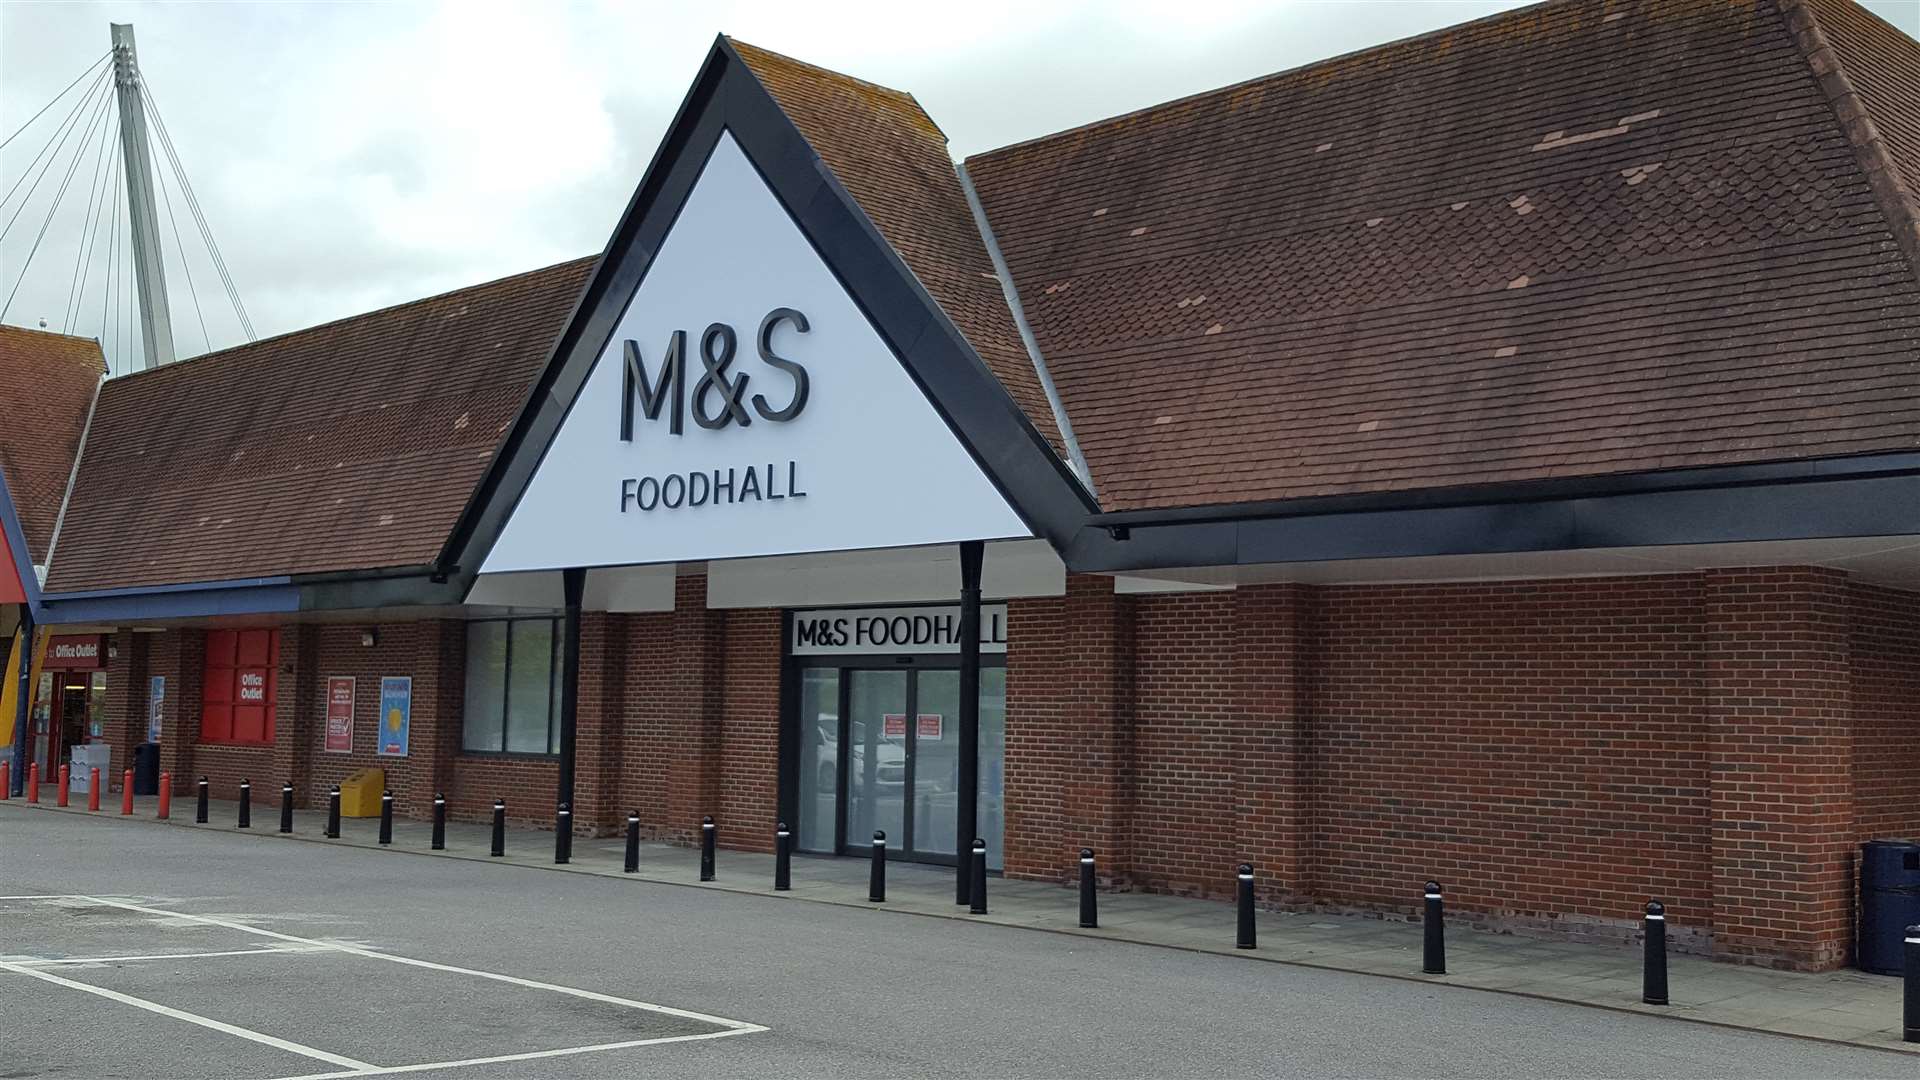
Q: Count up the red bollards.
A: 6